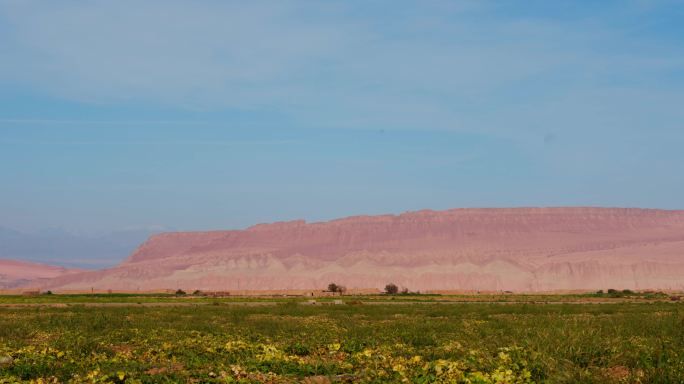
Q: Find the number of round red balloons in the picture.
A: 0